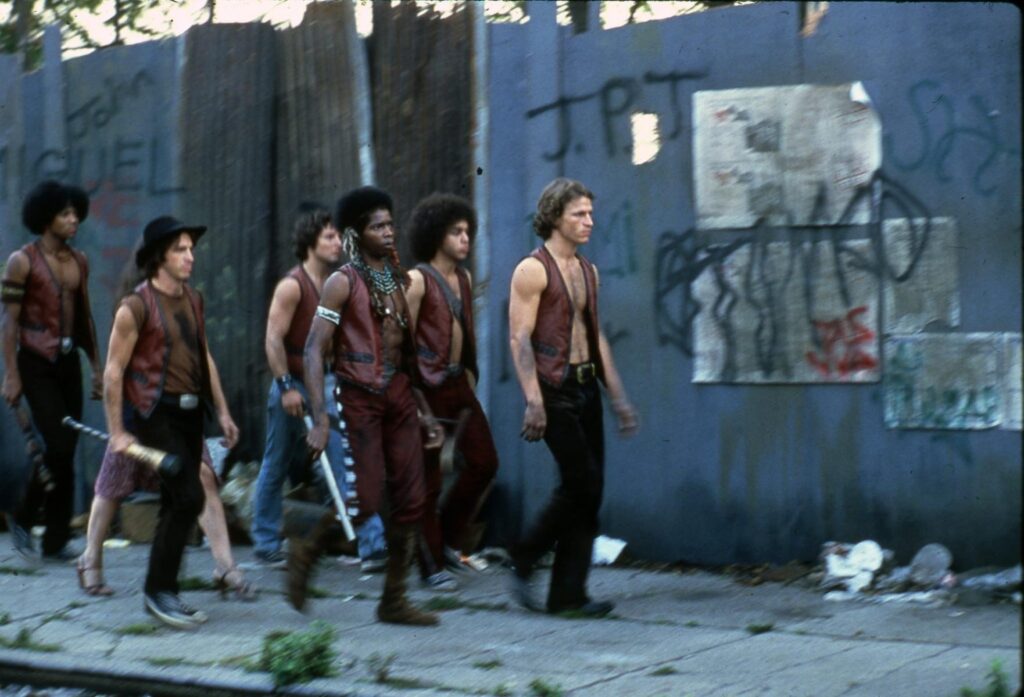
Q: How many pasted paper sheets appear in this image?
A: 4